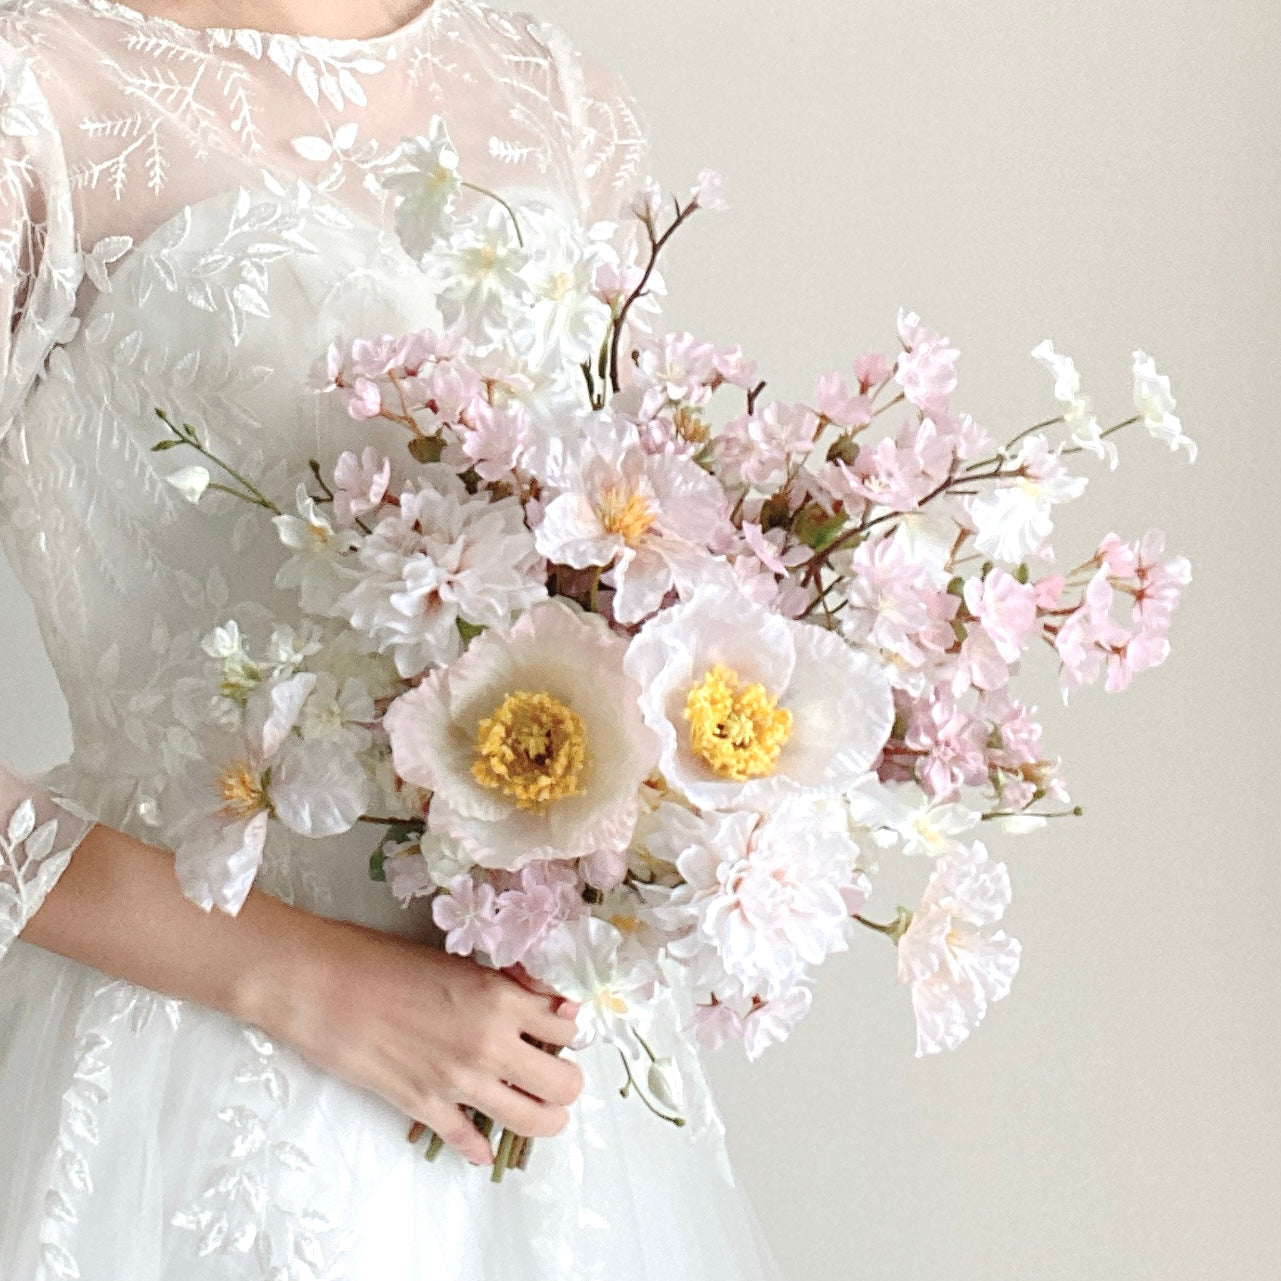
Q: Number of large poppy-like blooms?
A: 2